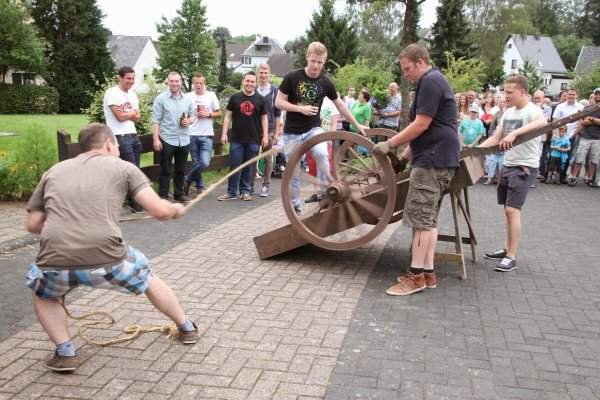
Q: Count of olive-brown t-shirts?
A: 1